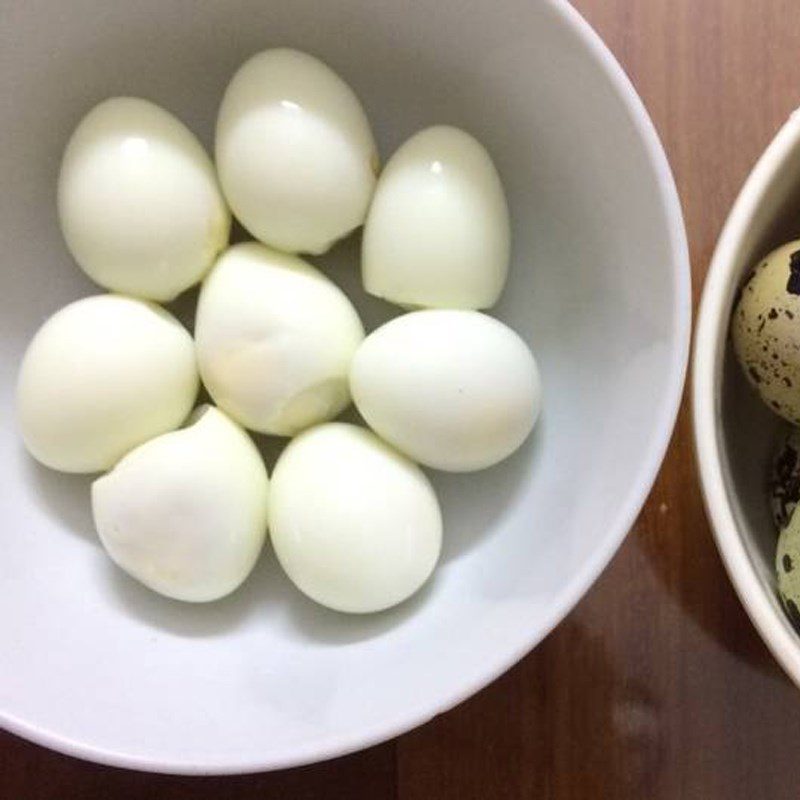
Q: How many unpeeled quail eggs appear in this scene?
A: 3